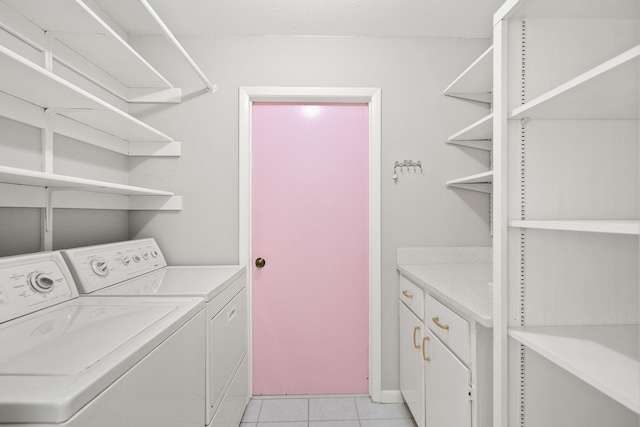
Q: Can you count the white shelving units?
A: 3